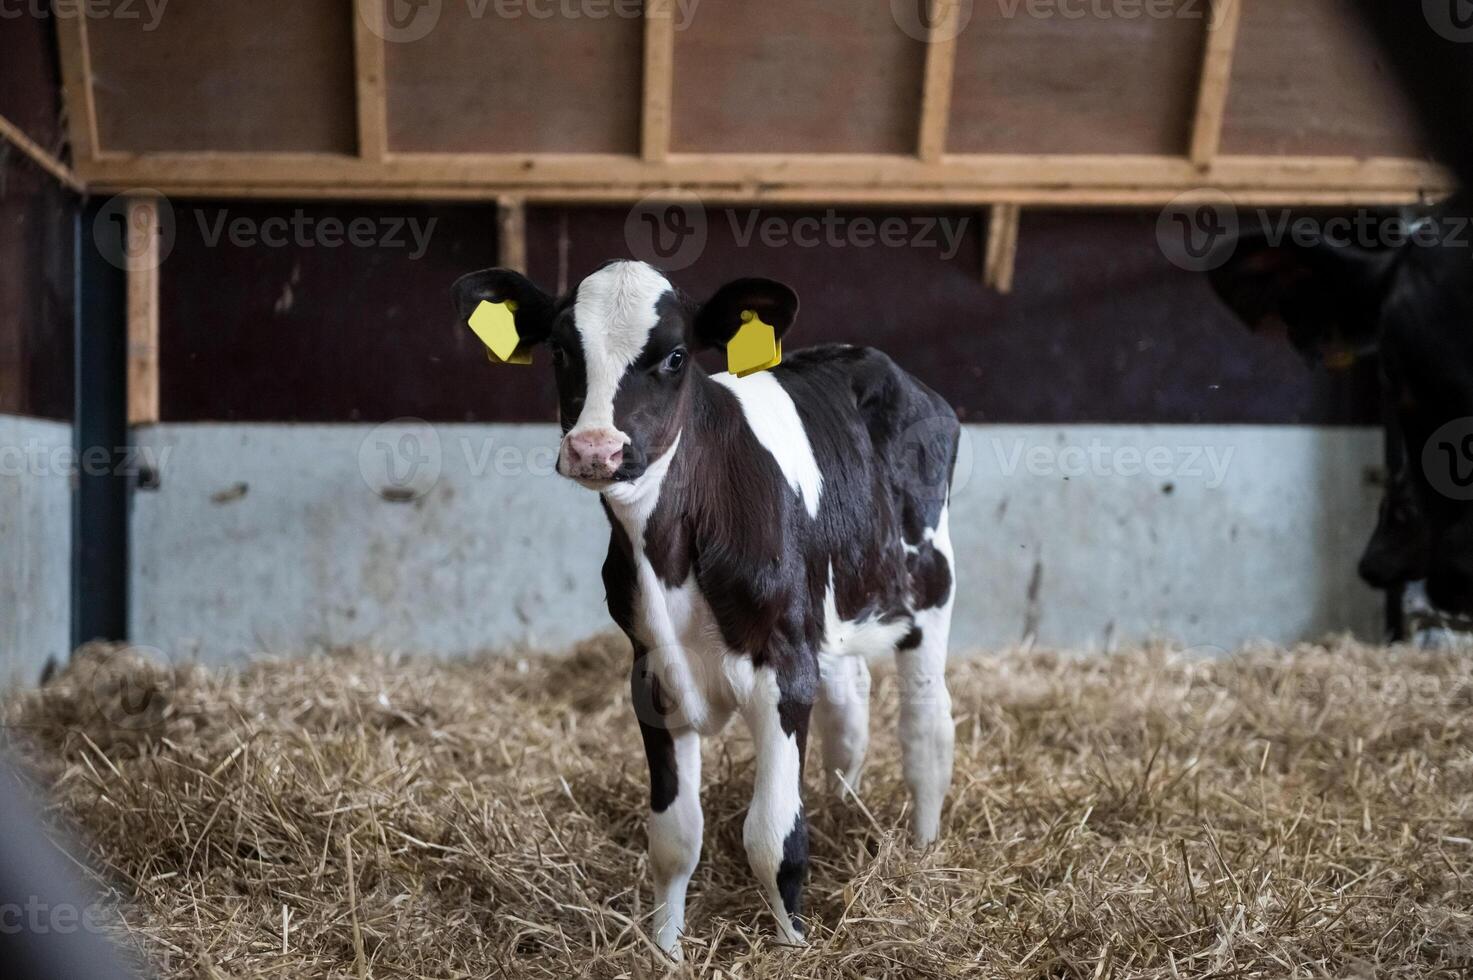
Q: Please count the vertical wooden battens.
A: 8